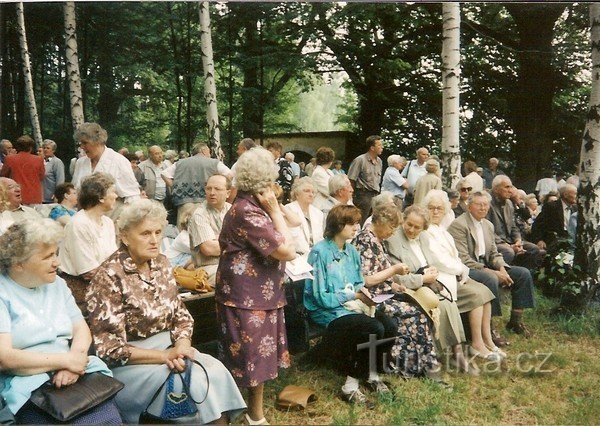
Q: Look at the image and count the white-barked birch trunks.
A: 5